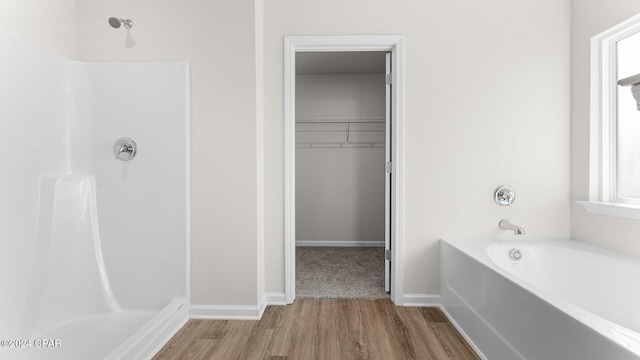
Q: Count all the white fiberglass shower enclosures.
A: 1